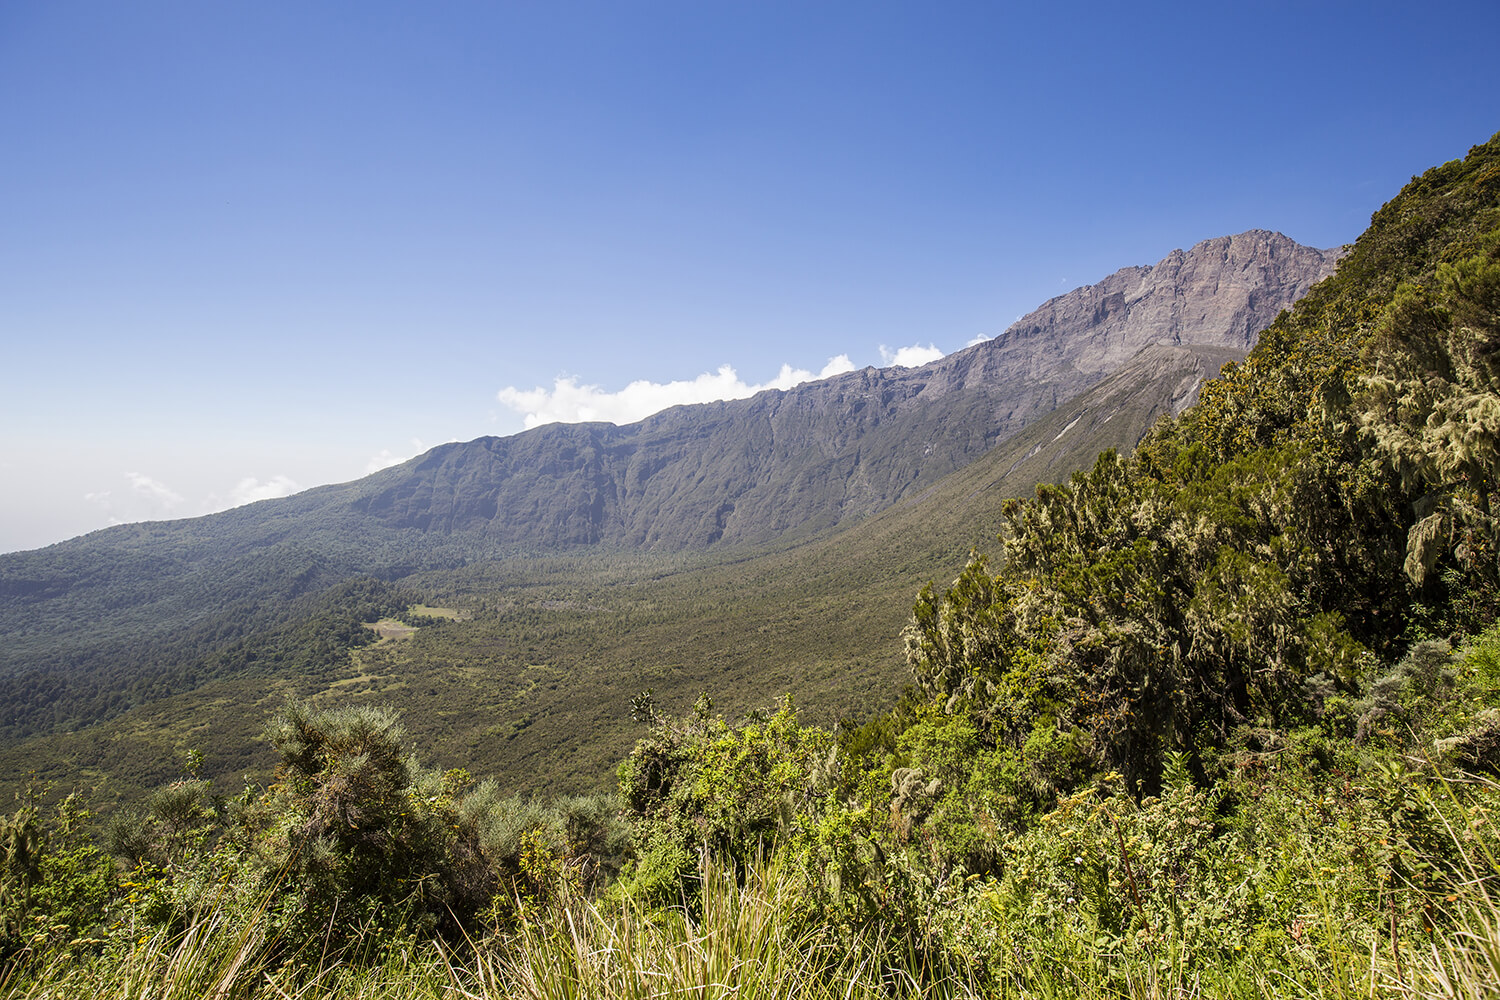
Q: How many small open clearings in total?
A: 2